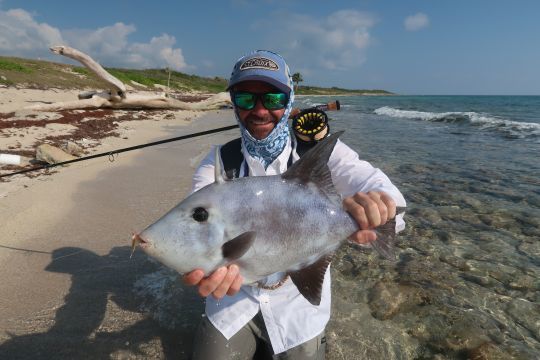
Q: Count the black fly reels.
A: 1